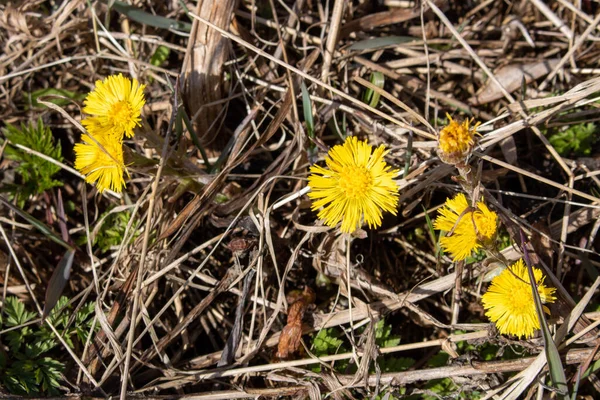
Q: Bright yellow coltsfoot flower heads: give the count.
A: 6